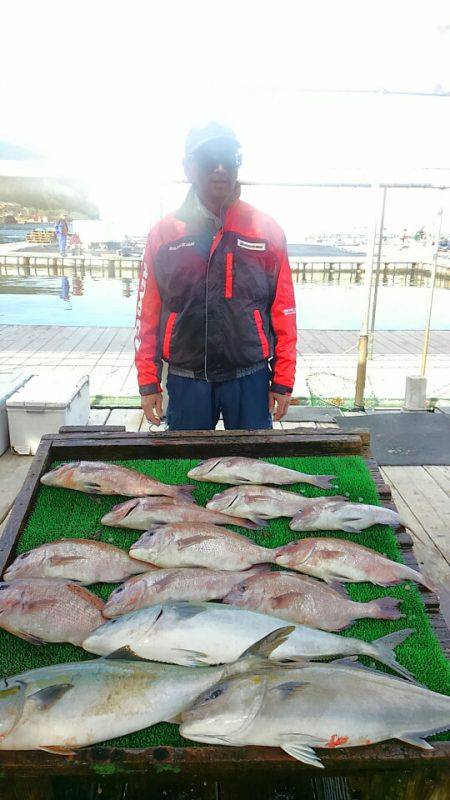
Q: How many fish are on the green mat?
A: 14